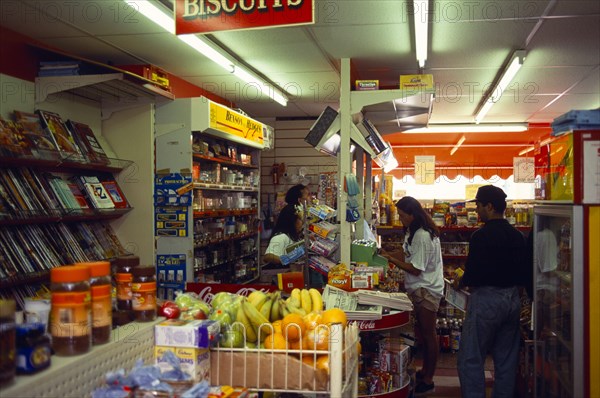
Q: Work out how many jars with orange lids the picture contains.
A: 2